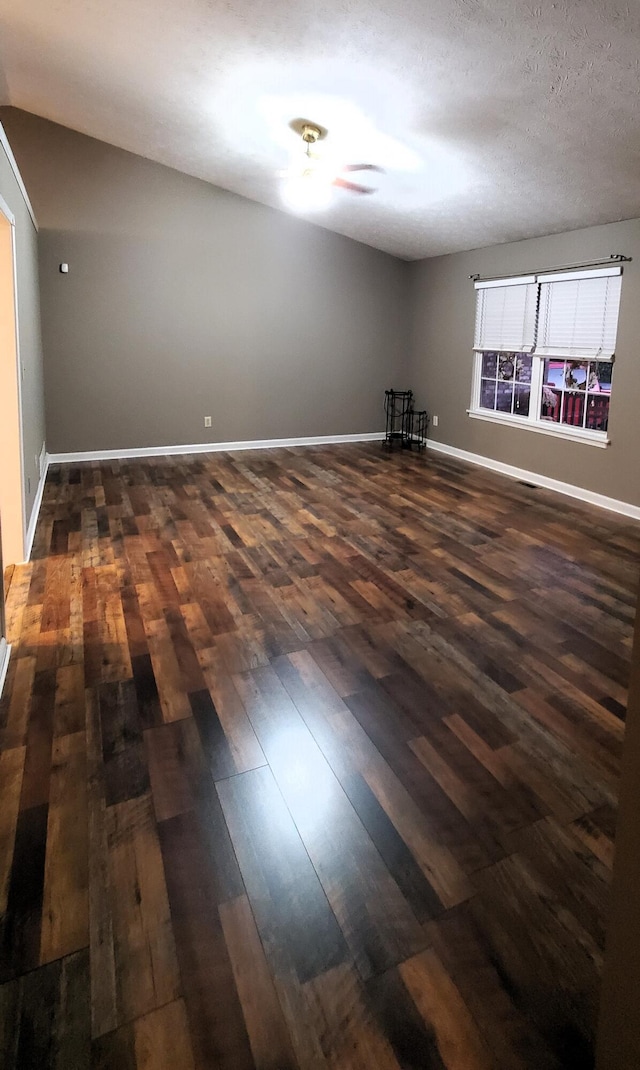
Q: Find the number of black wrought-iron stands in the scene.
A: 2